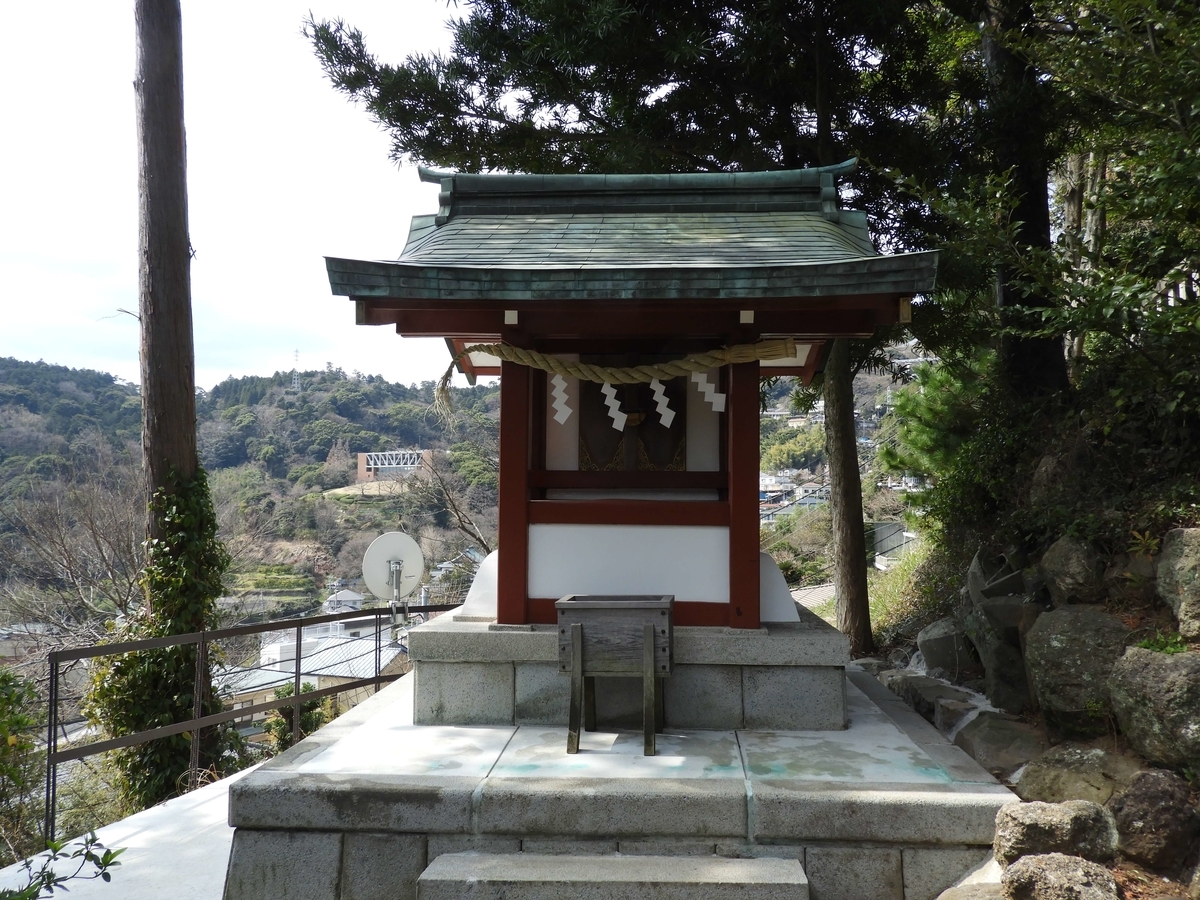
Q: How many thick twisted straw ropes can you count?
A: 1